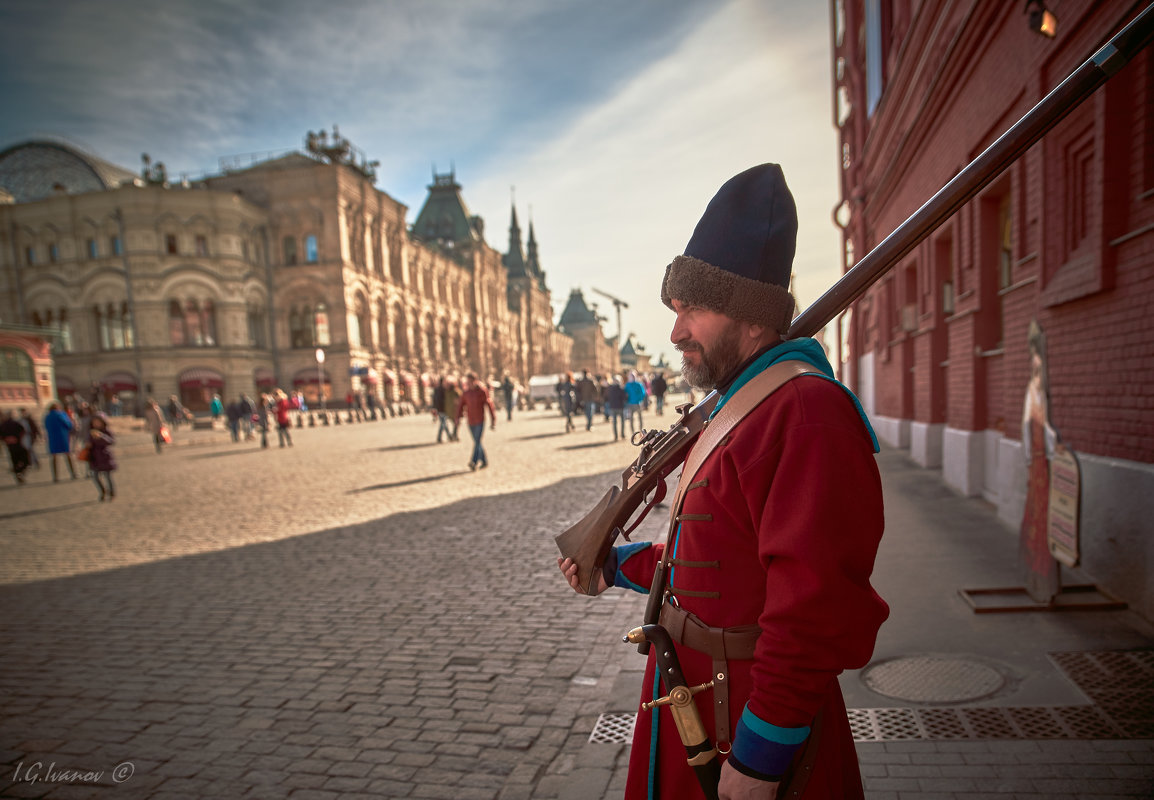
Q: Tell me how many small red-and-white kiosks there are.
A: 1